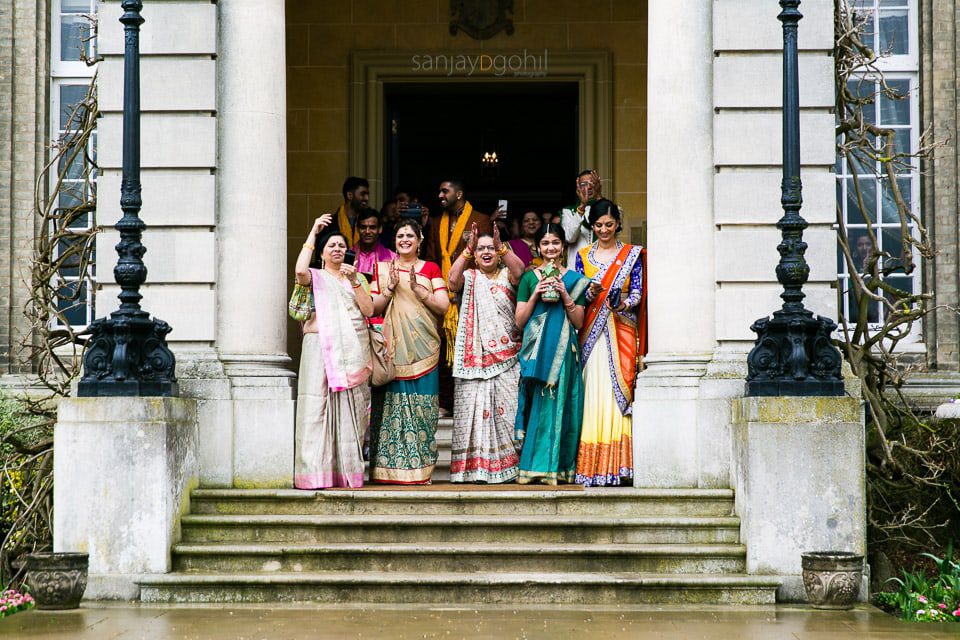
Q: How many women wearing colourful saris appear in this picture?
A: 5